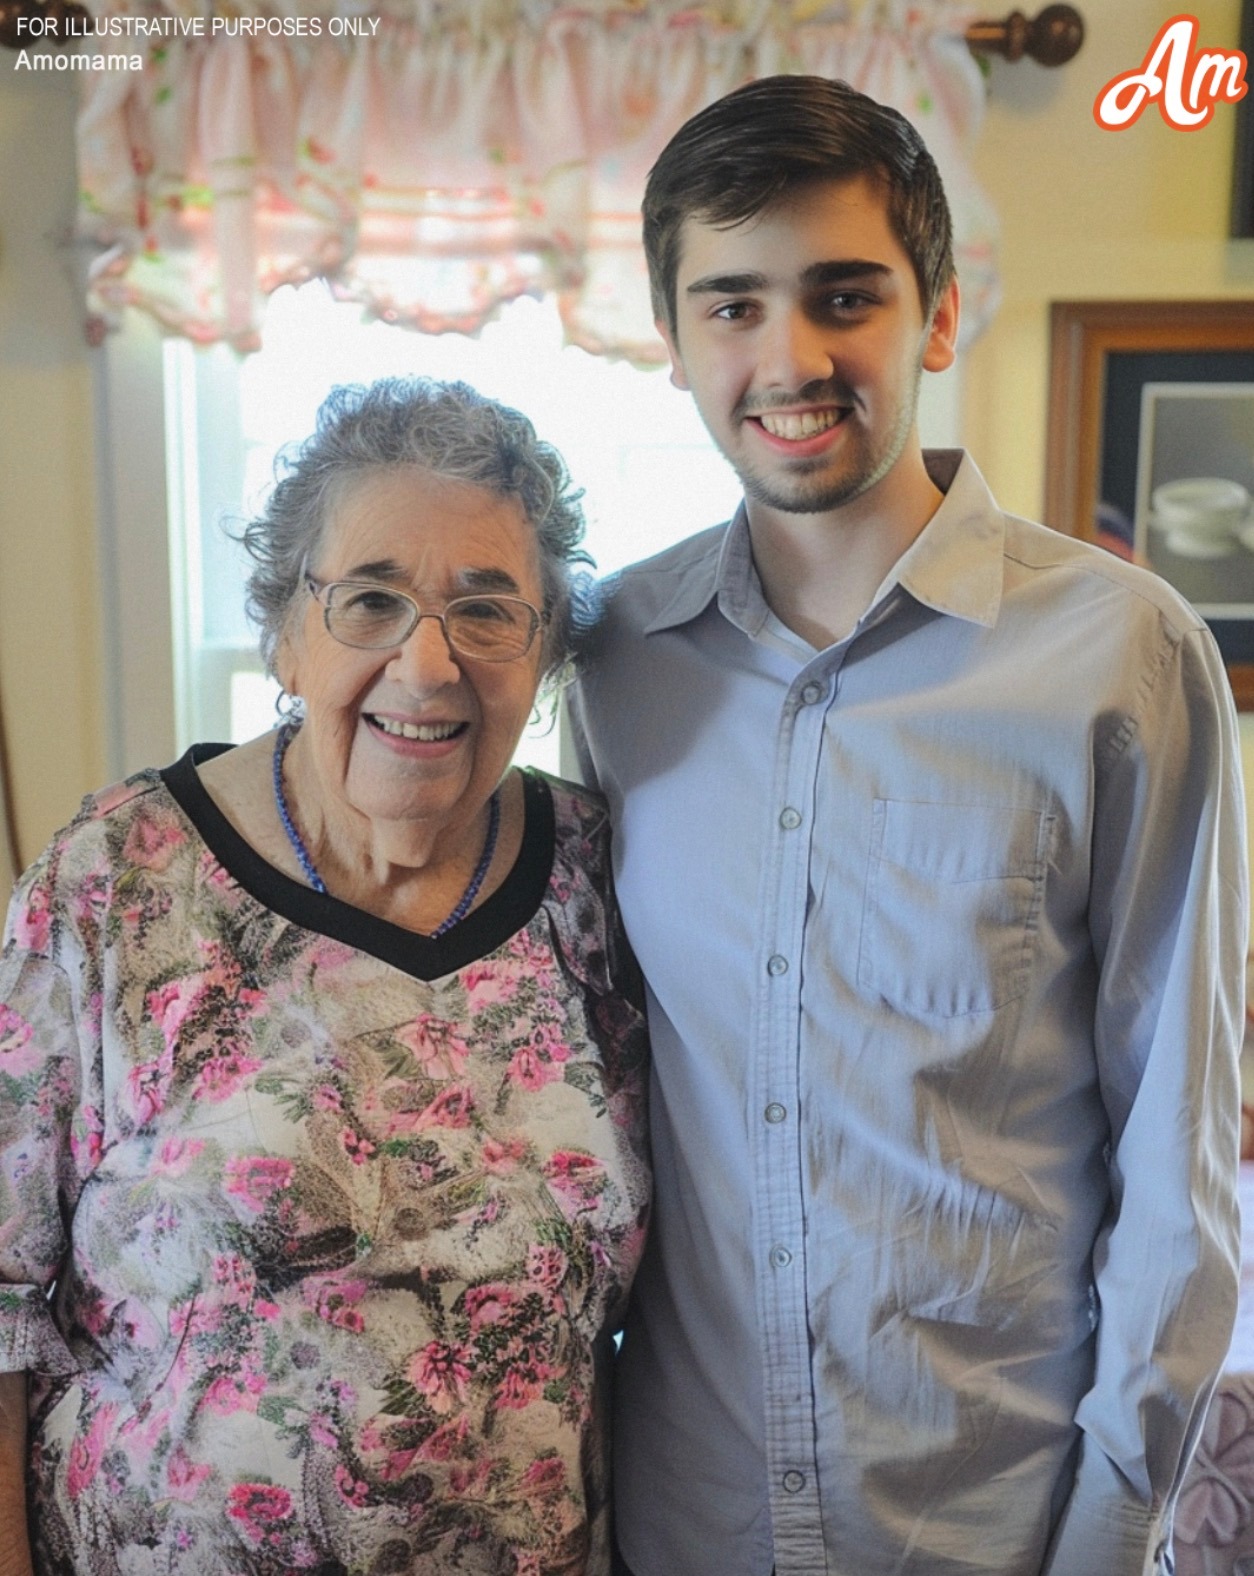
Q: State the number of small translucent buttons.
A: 6